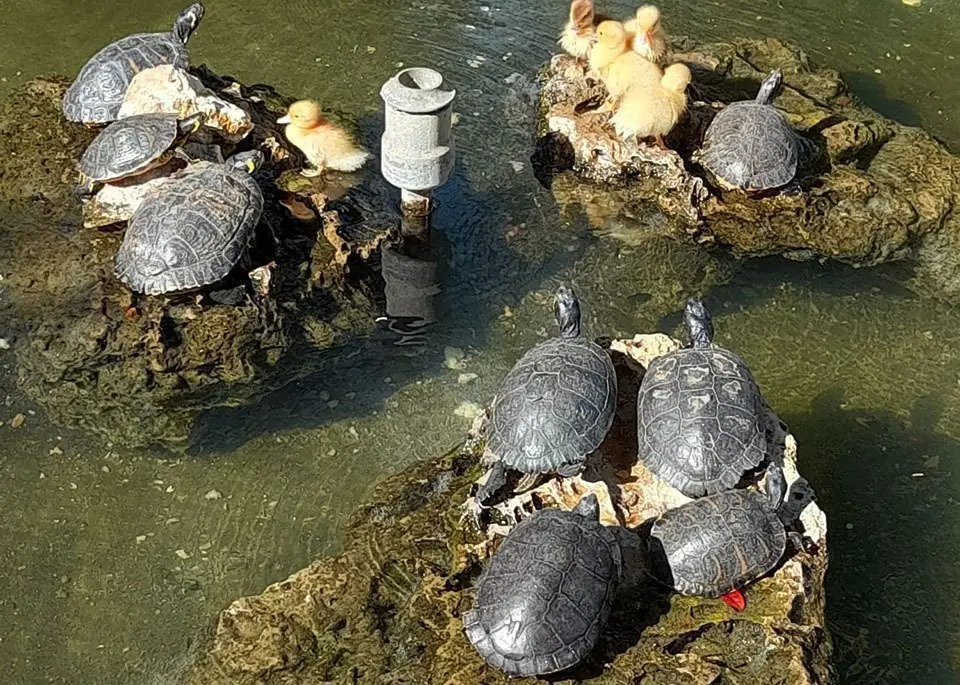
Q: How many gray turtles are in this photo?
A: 8